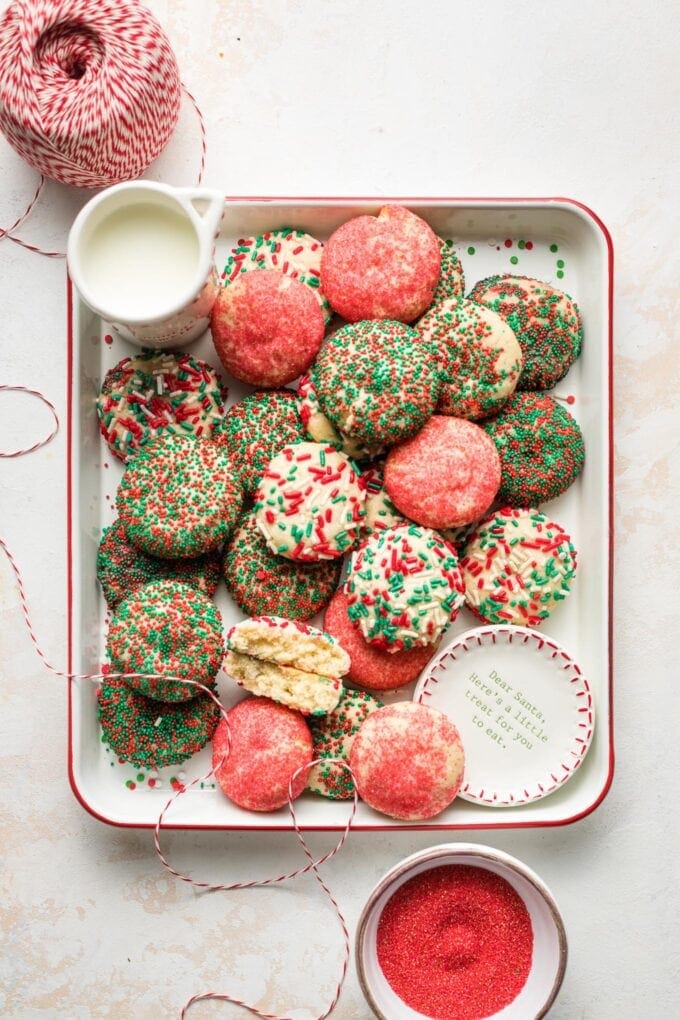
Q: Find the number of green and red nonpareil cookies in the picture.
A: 12